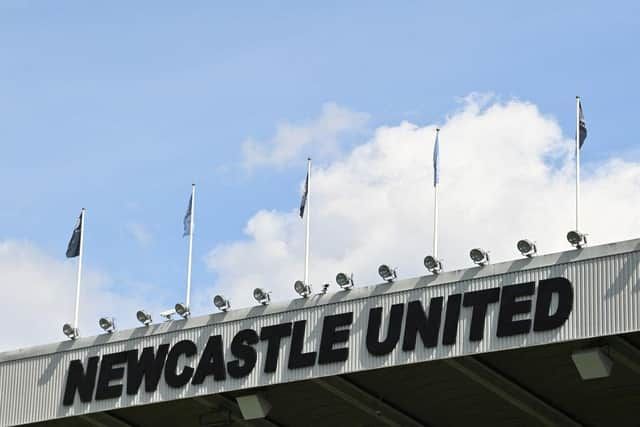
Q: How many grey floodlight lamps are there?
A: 13